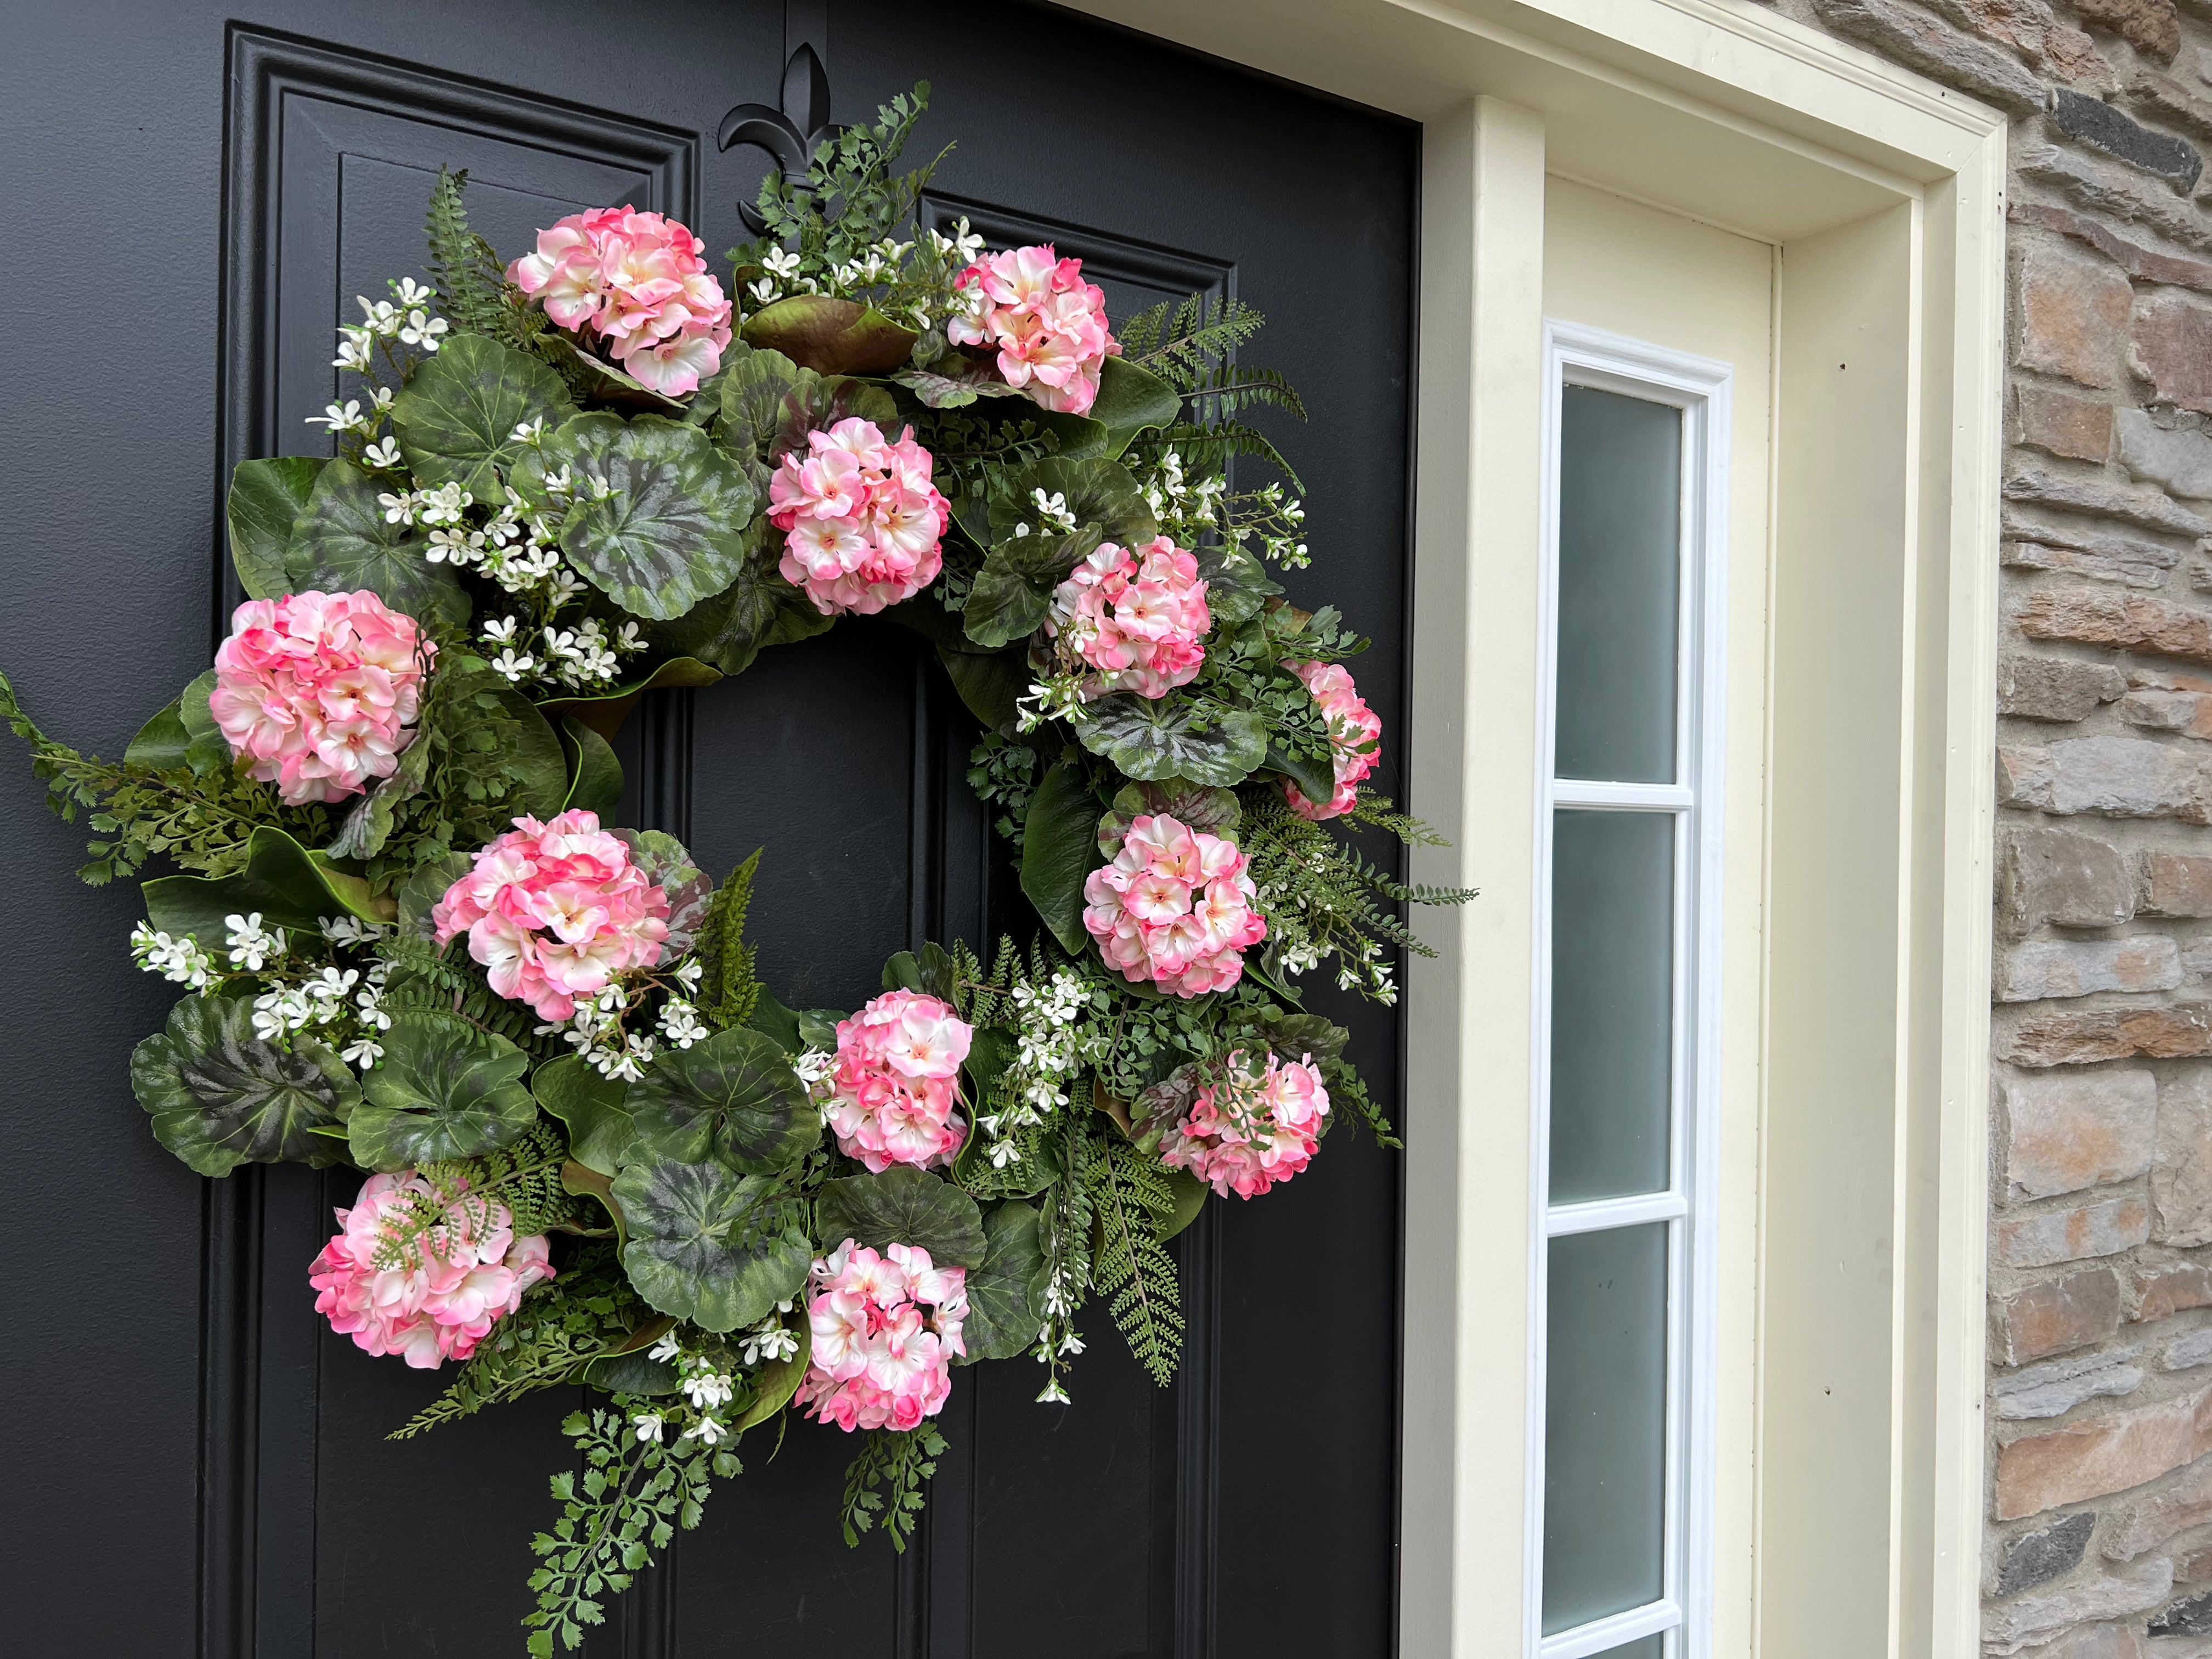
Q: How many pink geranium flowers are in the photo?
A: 12